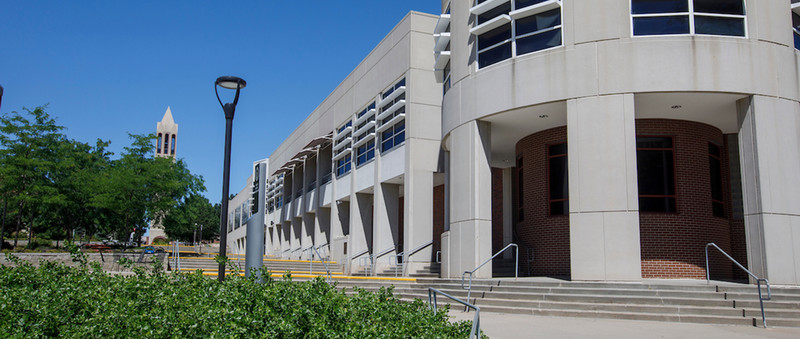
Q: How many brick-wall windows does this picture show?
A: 4